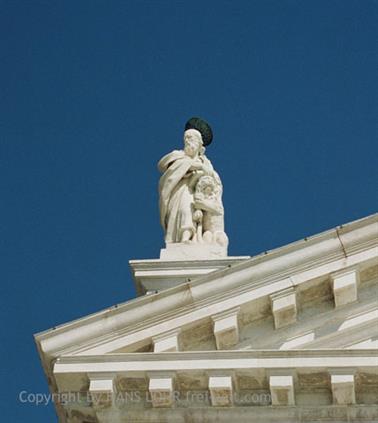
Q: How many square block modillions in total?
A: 9